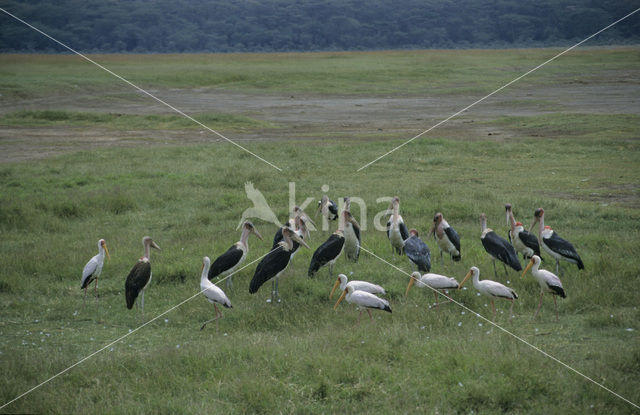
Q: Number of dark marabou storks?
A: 14